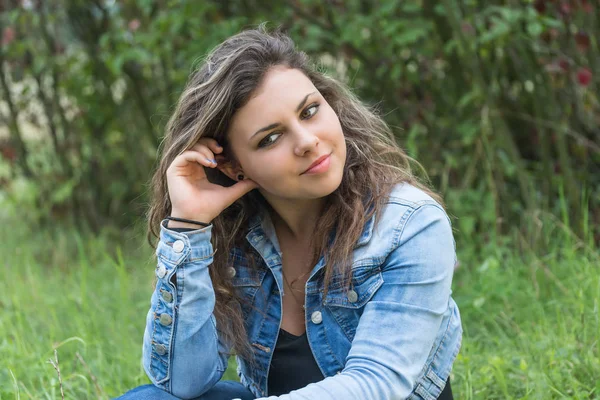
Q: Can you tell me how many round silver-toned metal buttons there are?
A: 8